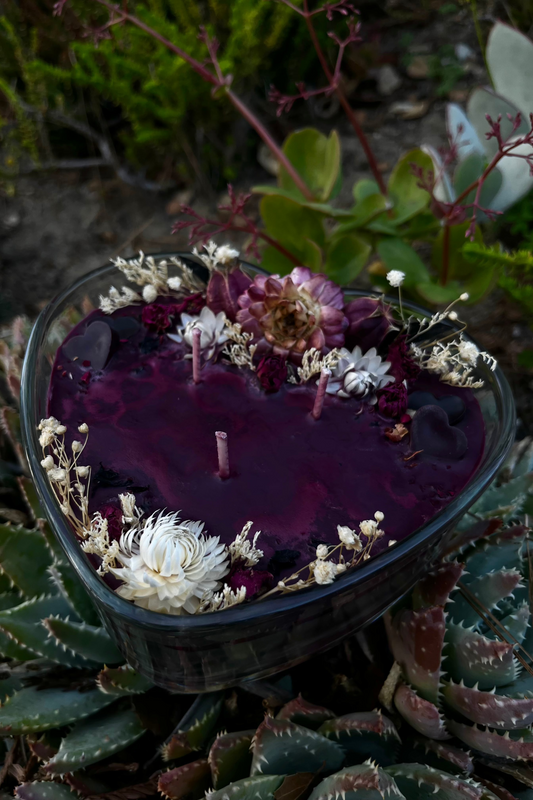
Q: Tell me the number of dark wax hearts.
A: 4